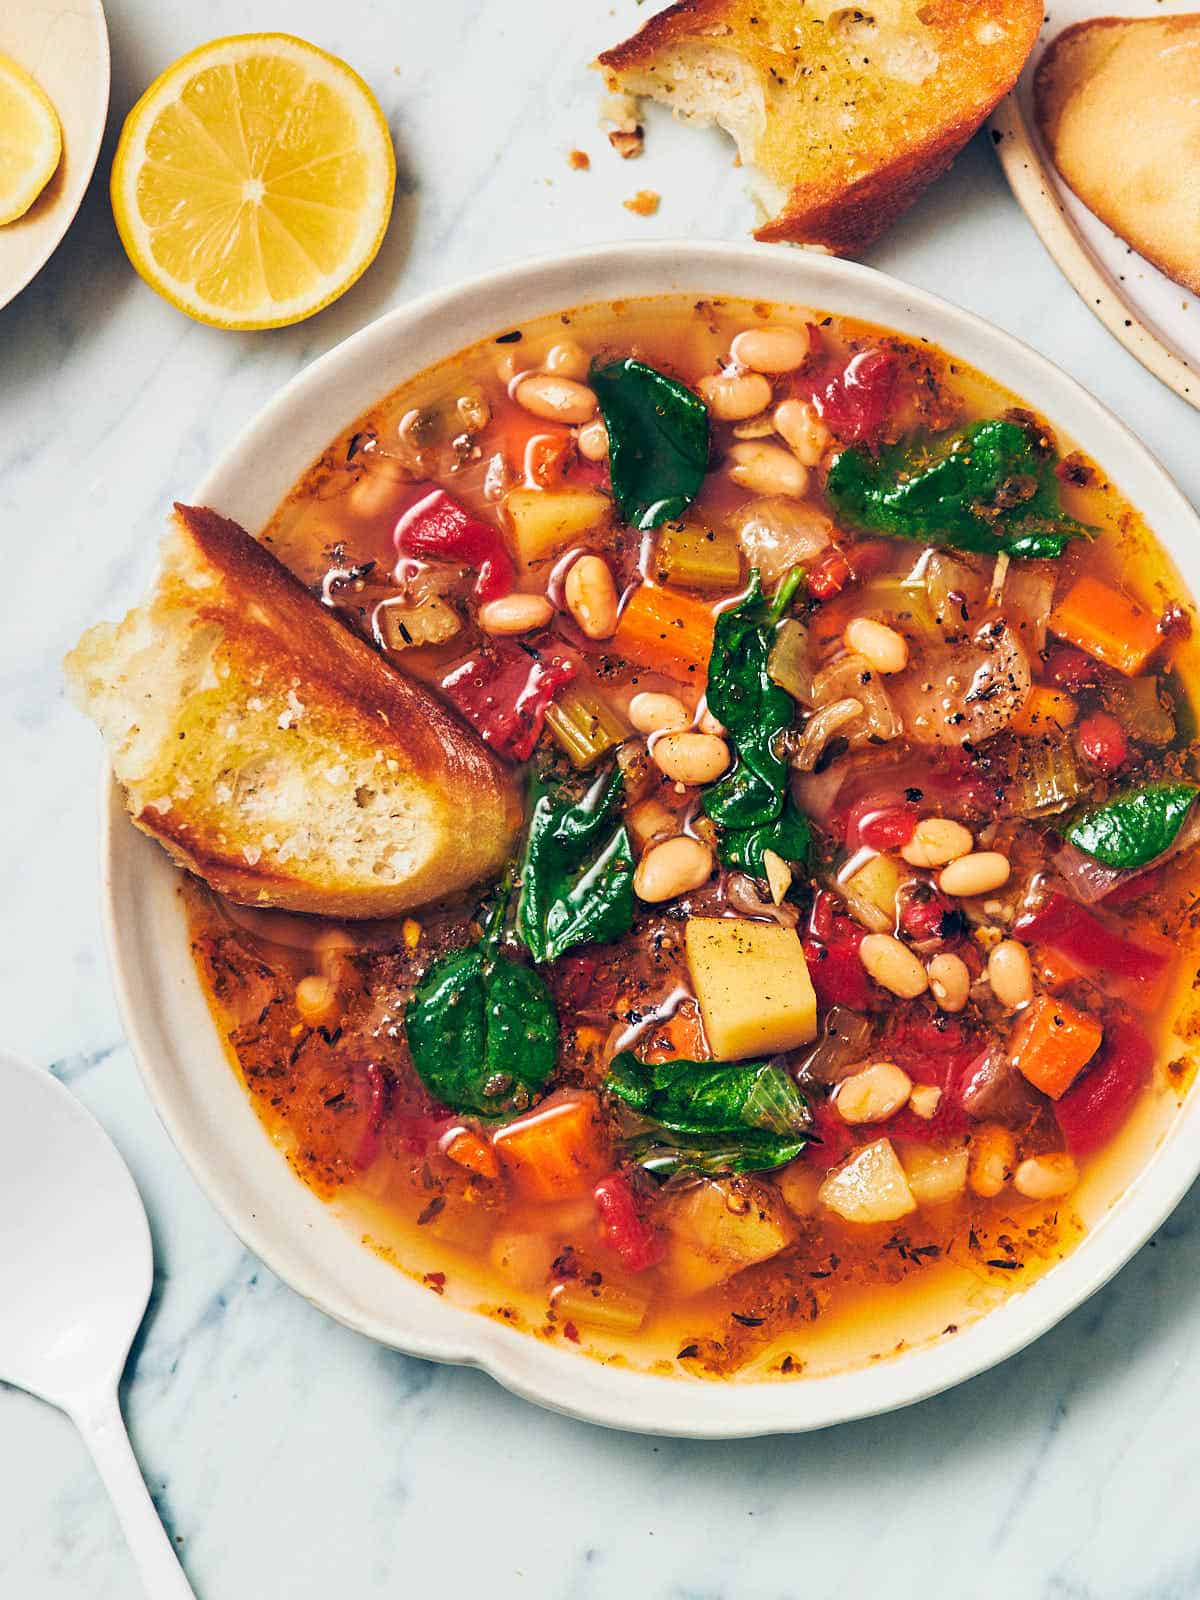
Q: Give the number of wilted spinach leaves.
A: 7